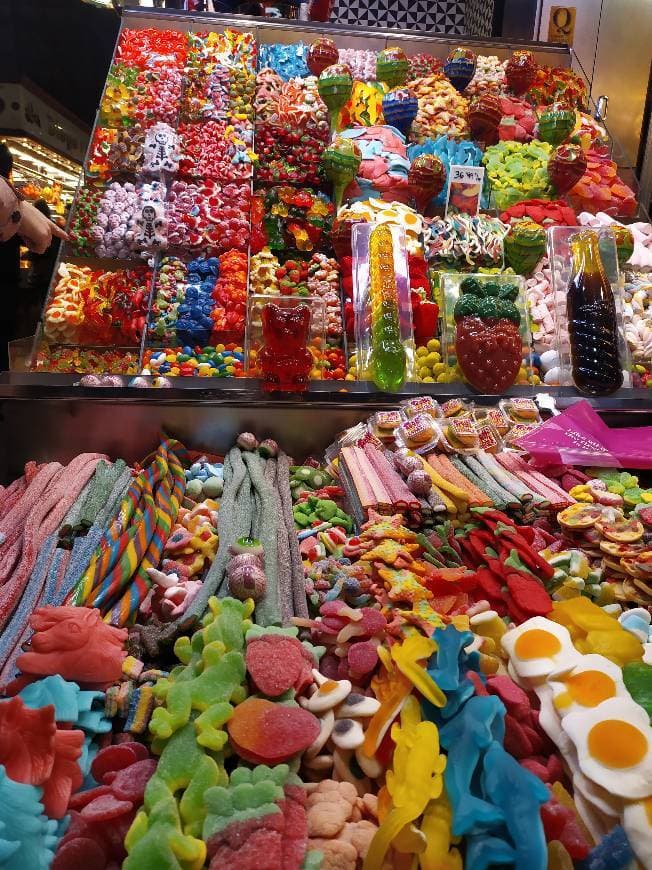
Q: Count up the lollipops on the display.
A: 14